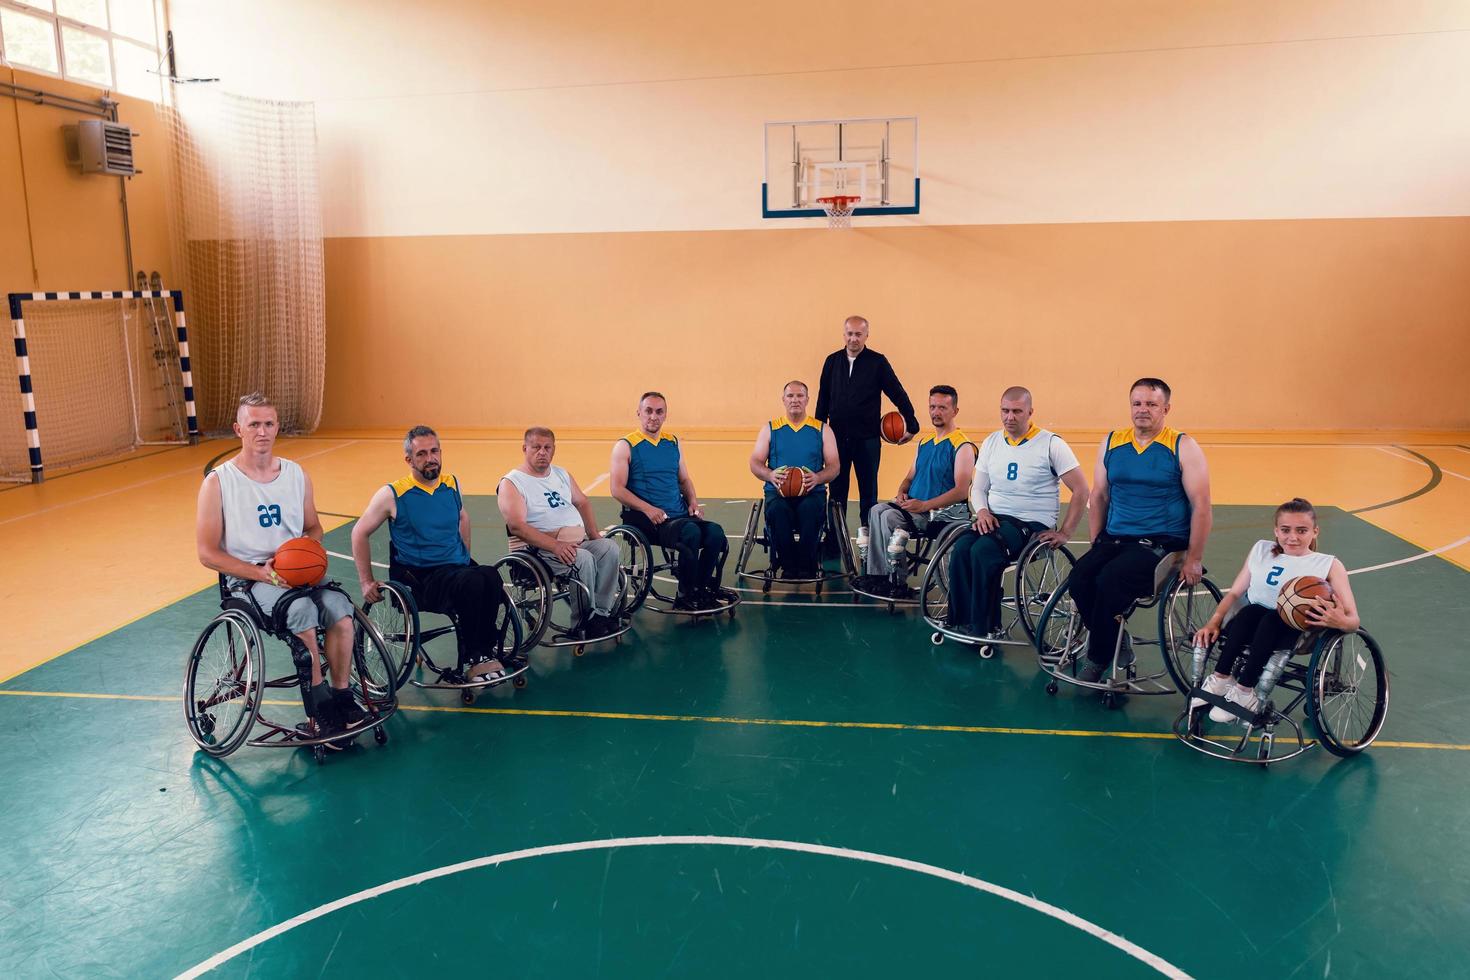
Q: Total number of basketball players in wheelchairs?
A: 9